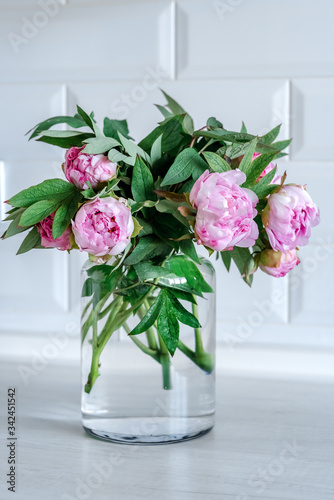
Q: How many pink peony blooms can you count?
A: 7